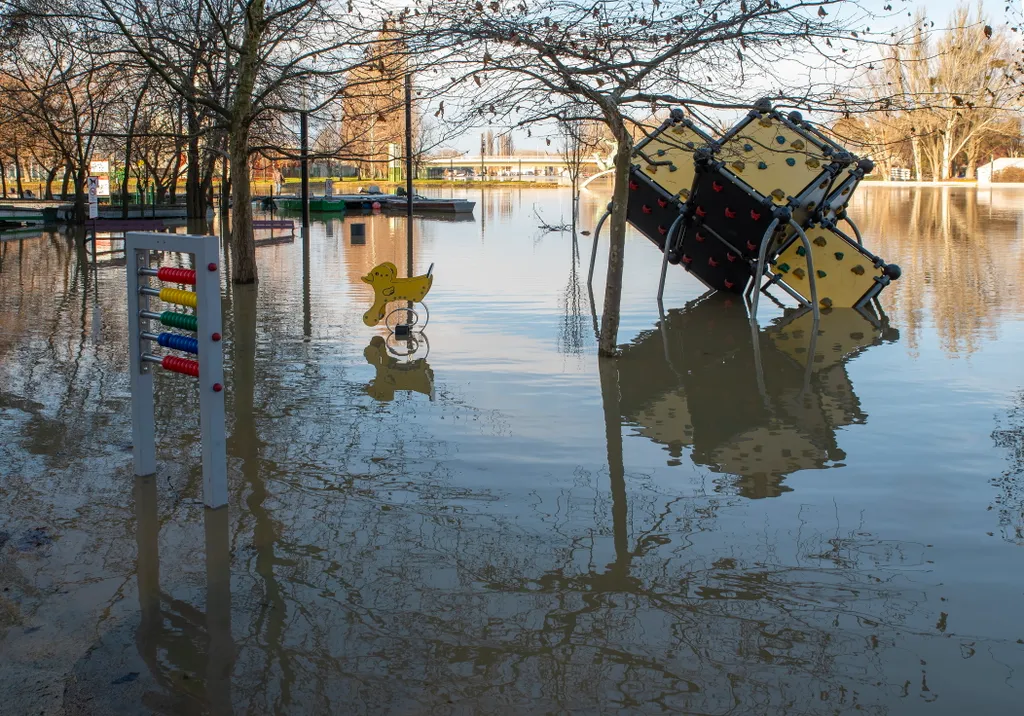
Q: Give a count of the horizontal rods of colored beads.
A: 5